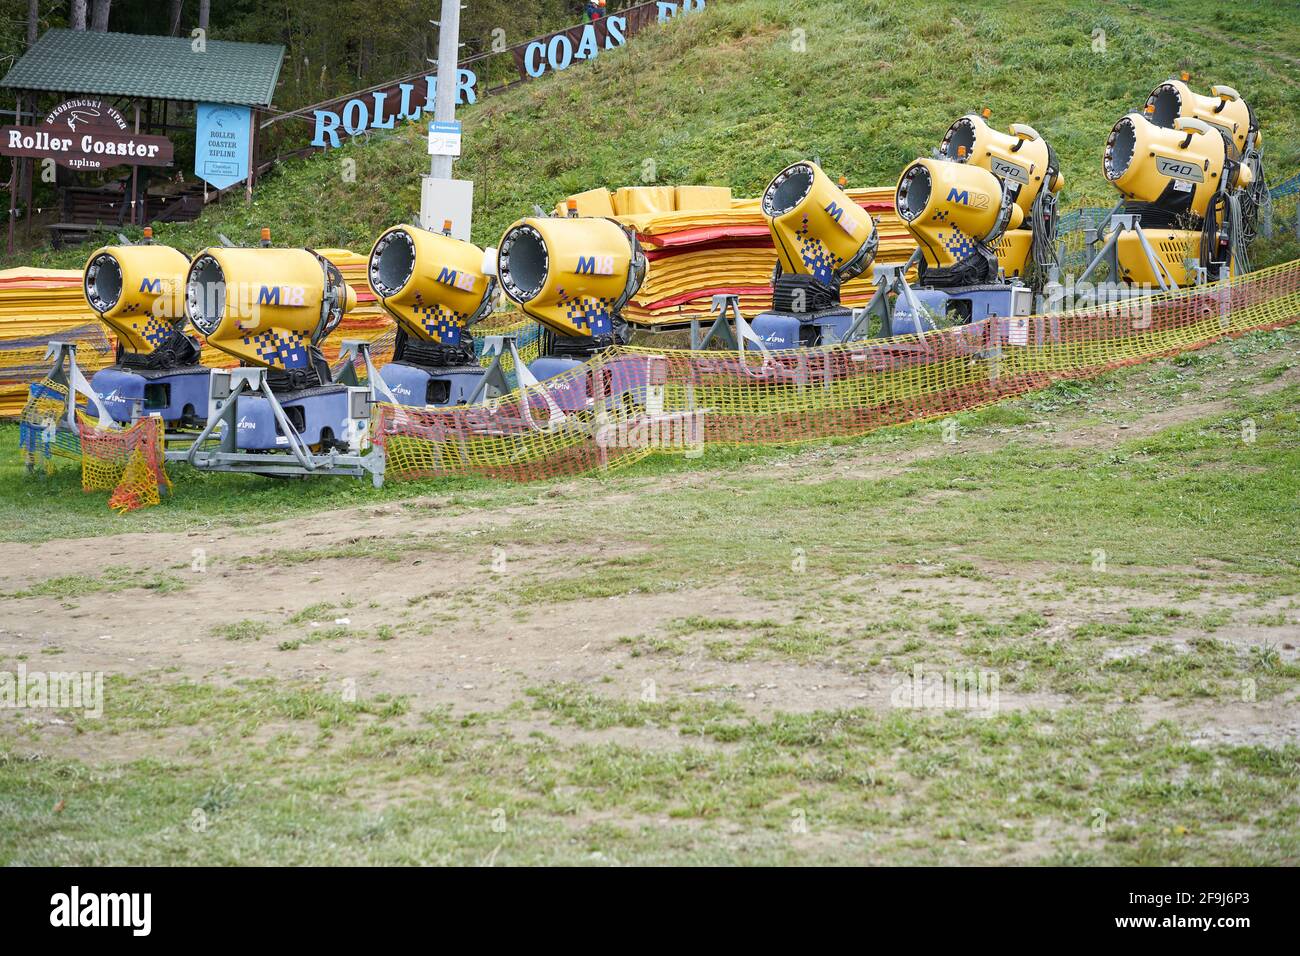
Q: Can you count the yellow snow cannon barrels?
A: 9